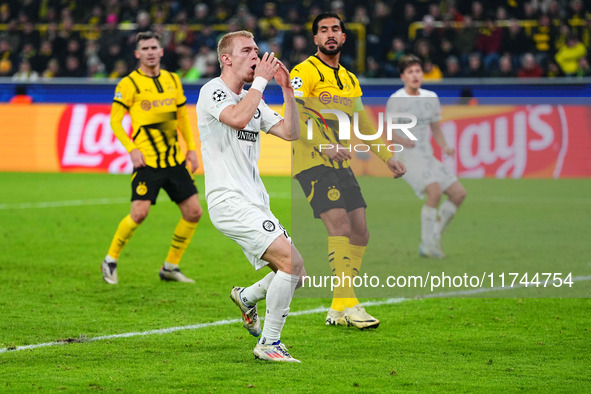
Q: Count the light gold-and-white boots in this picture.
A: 2